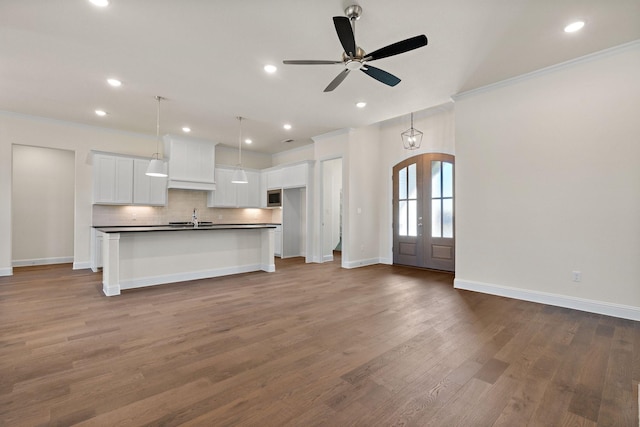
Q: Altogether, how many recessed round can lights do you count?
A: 9